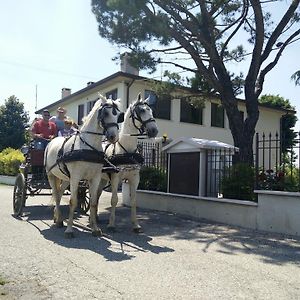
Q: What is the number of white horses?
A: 2